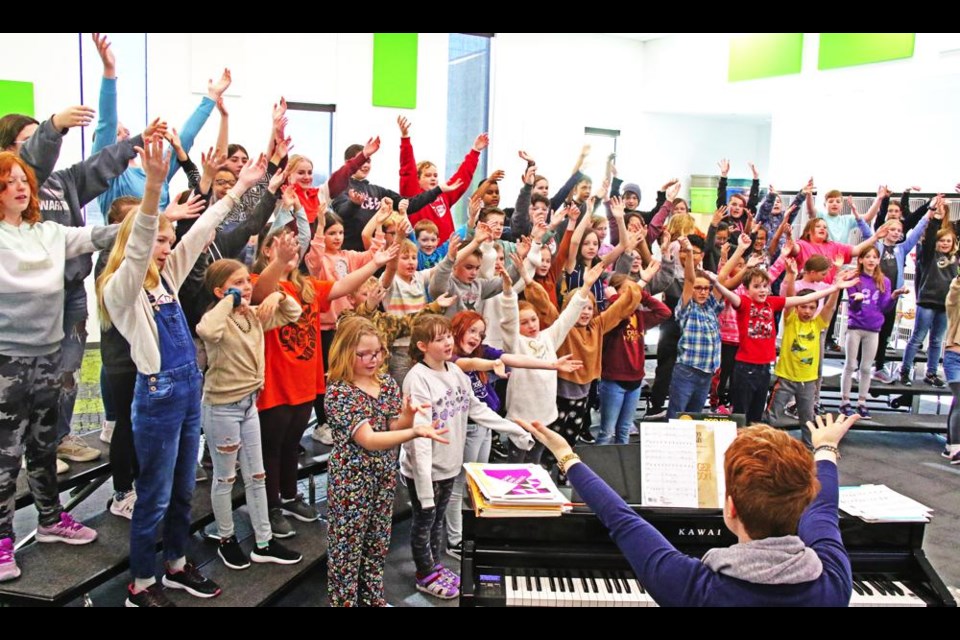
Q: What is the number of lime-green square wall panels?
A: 4